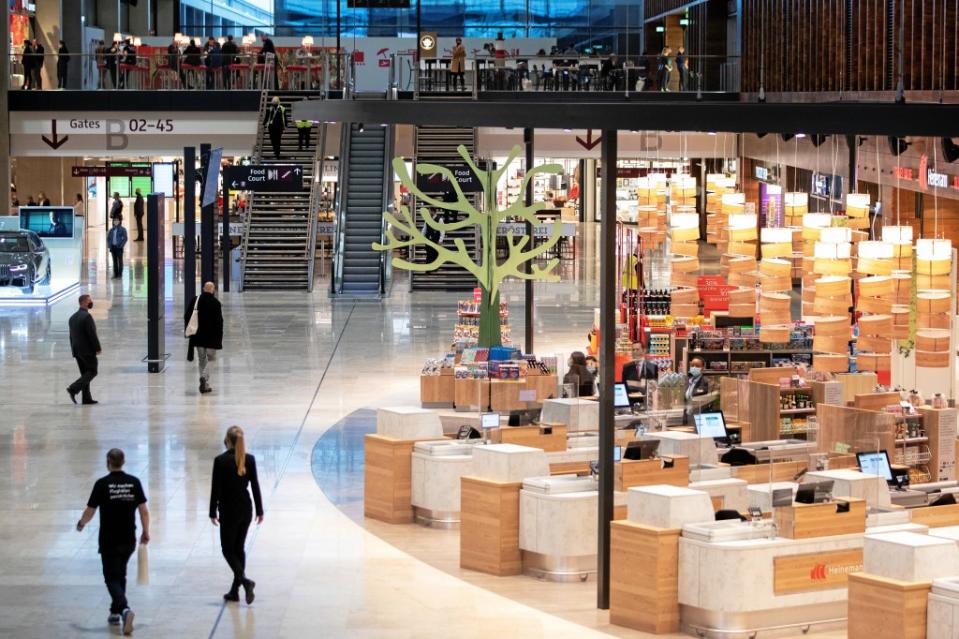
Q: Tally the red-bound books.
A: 0